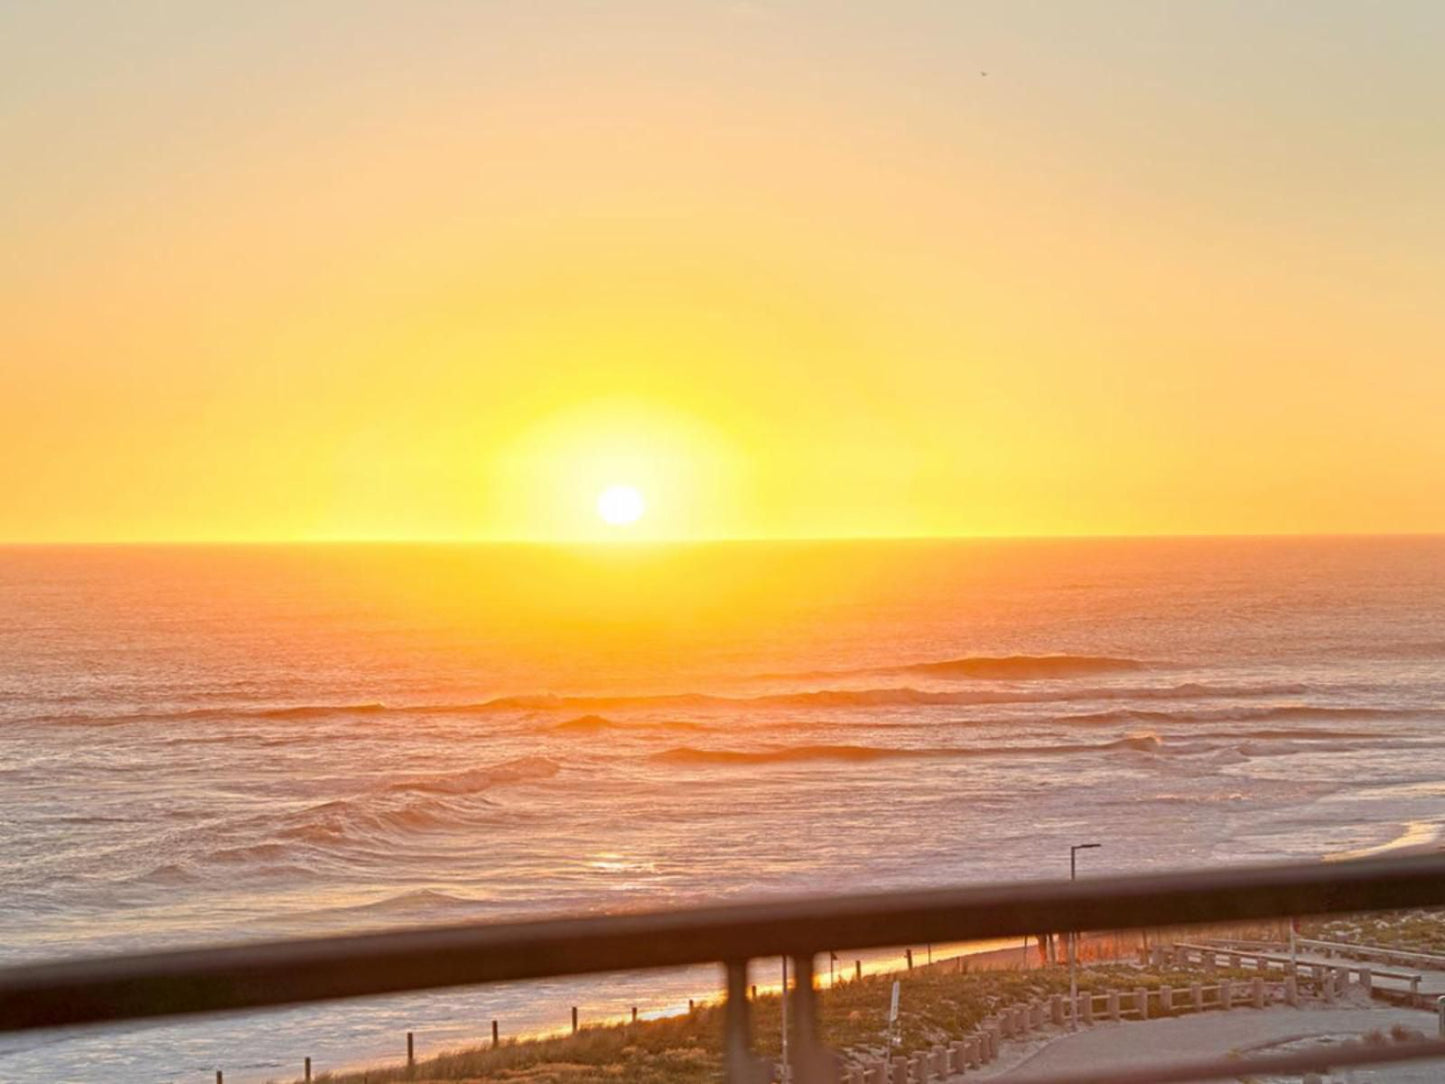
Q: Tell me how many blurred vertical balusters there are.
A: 2